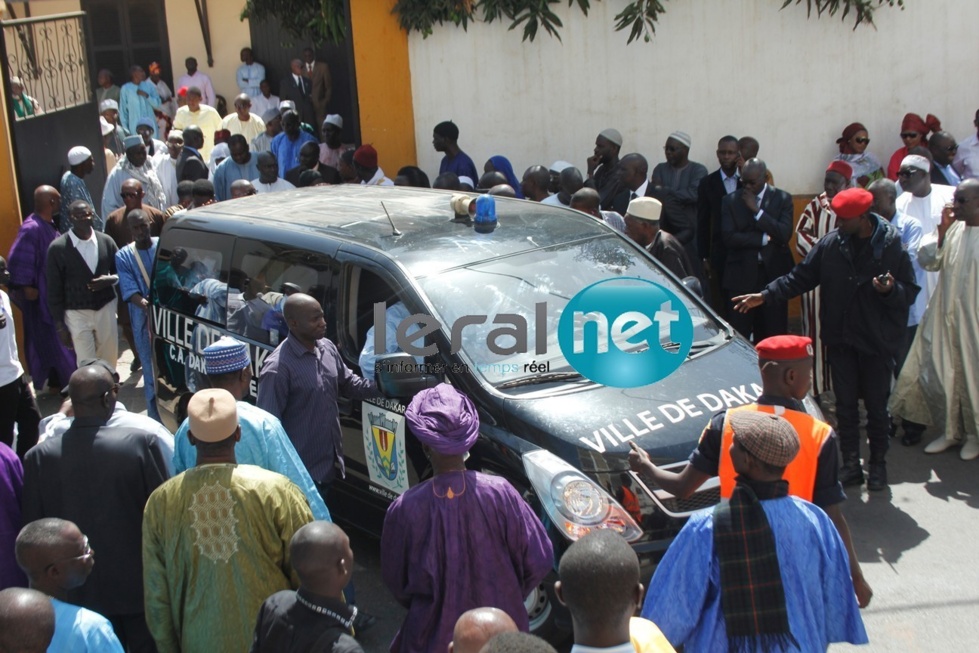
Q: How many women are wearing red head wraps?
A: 2